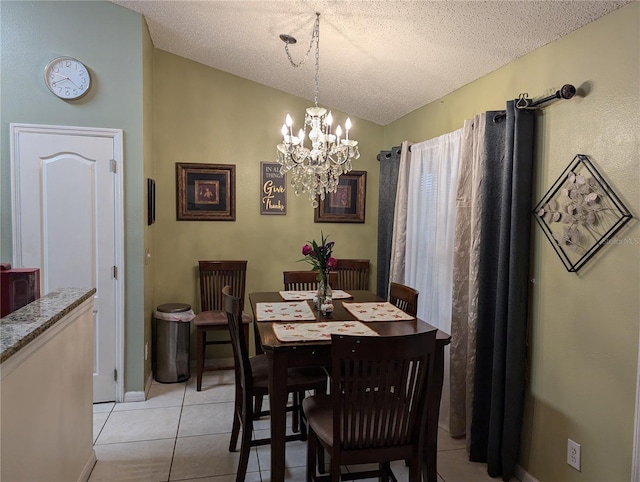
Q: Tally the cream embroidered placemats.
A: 4